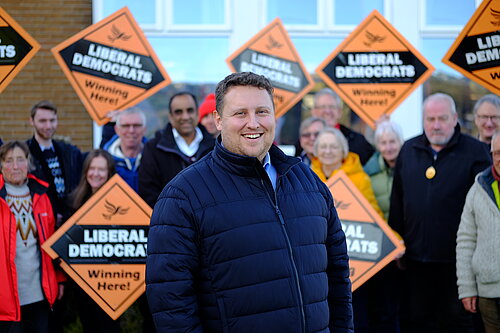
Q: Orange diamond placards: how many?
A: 7